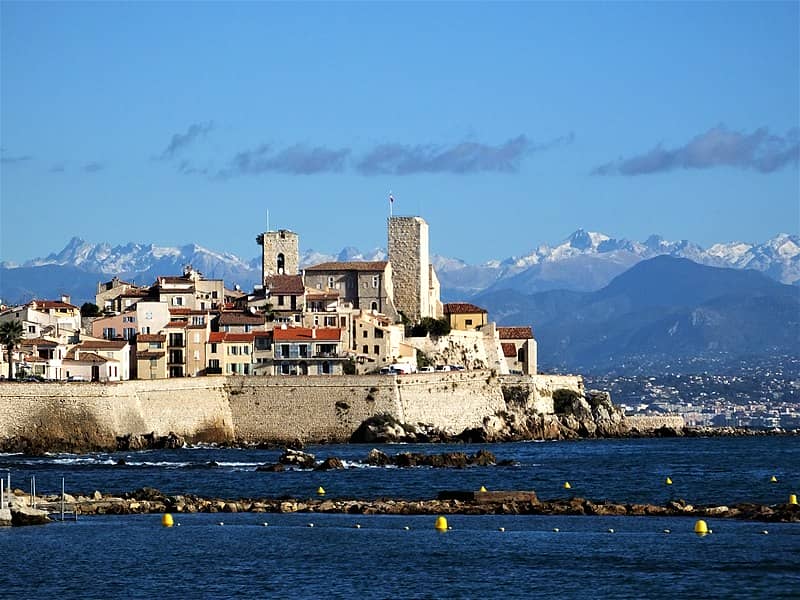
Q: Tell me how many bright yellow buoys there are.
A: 9